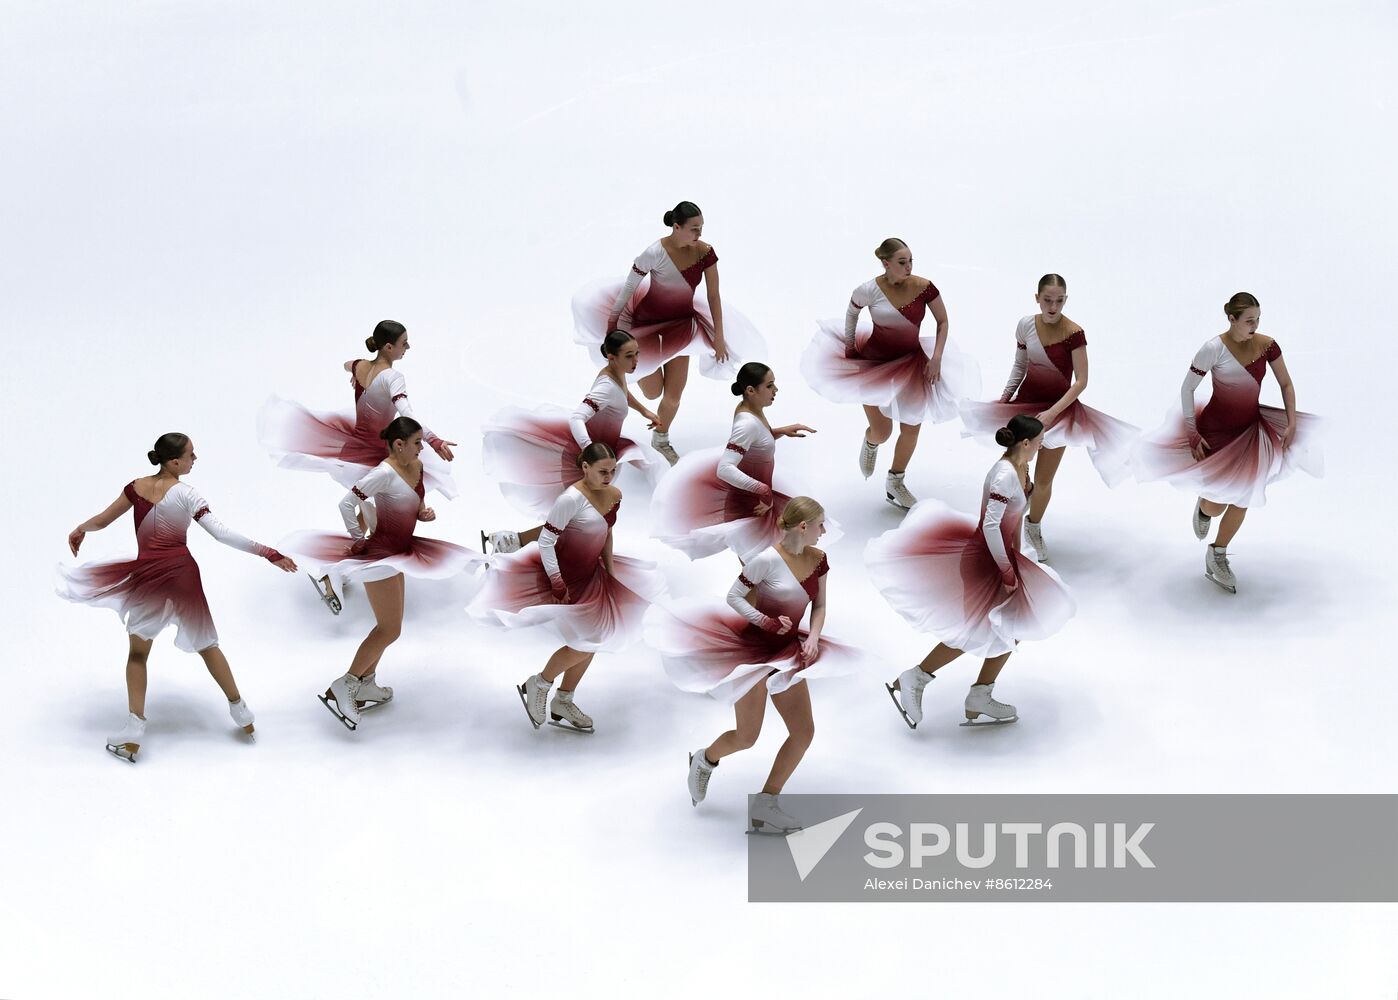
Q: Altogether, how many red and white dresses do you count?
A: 12